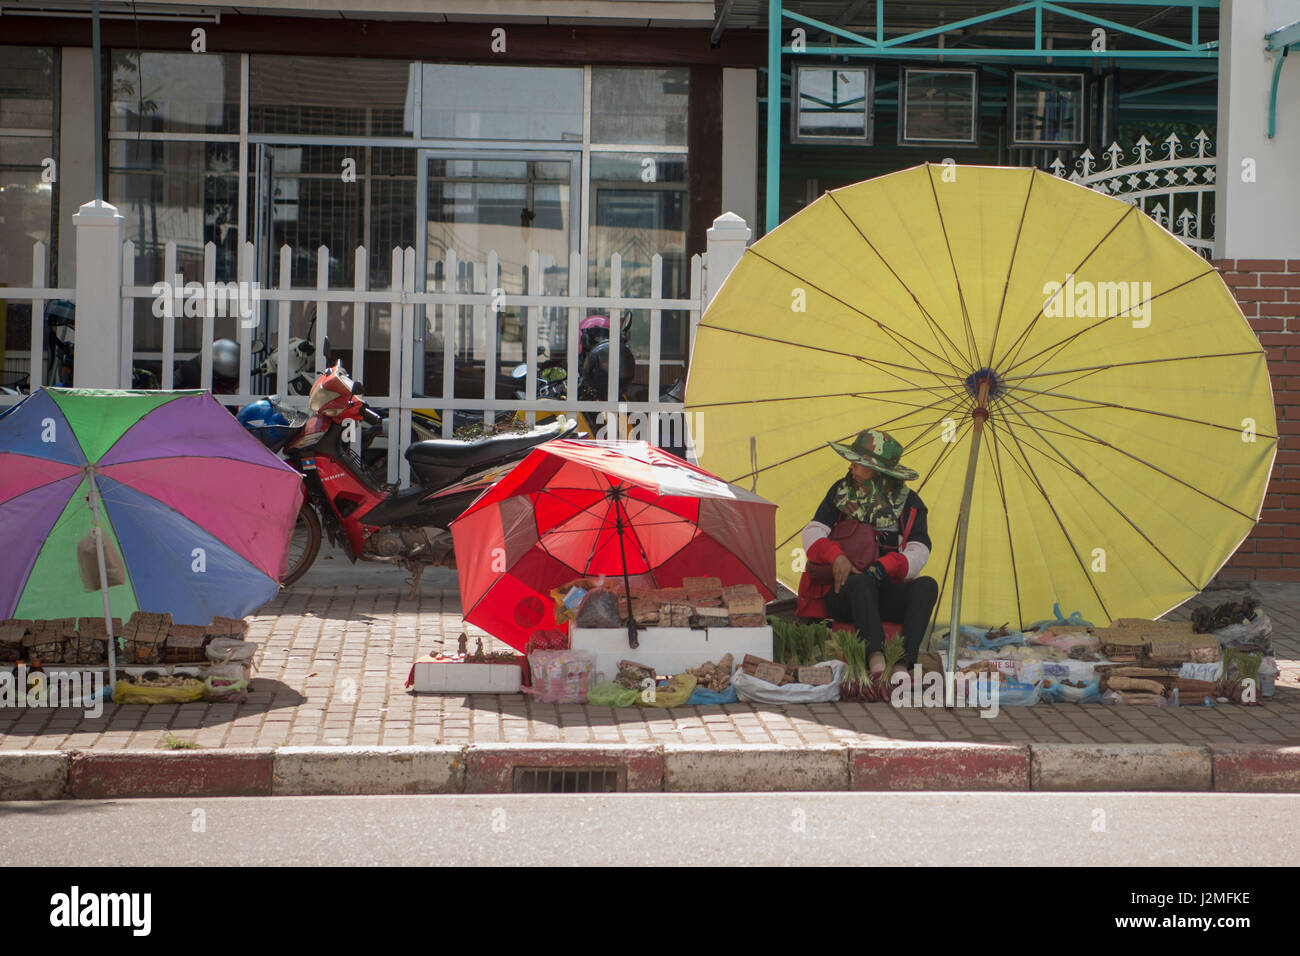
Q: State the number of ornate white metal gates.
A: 1